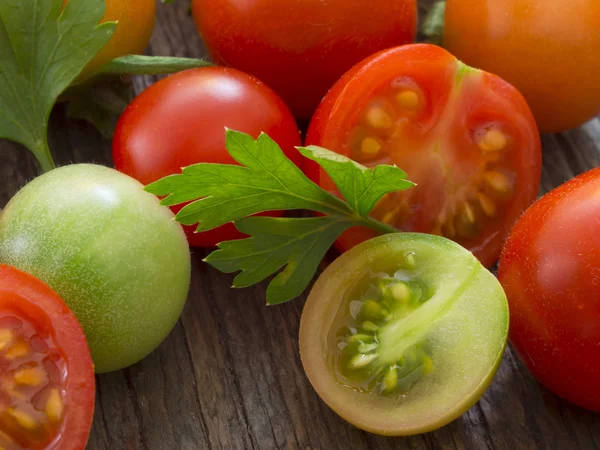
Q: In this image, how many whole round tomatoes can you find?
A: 6